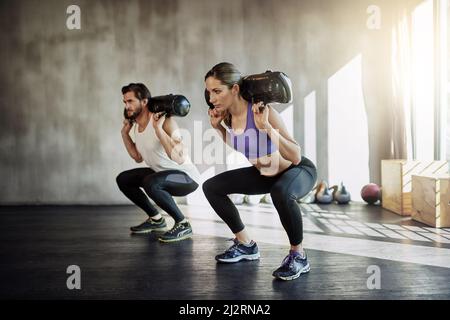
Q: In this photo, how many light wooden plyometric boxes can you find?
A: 2